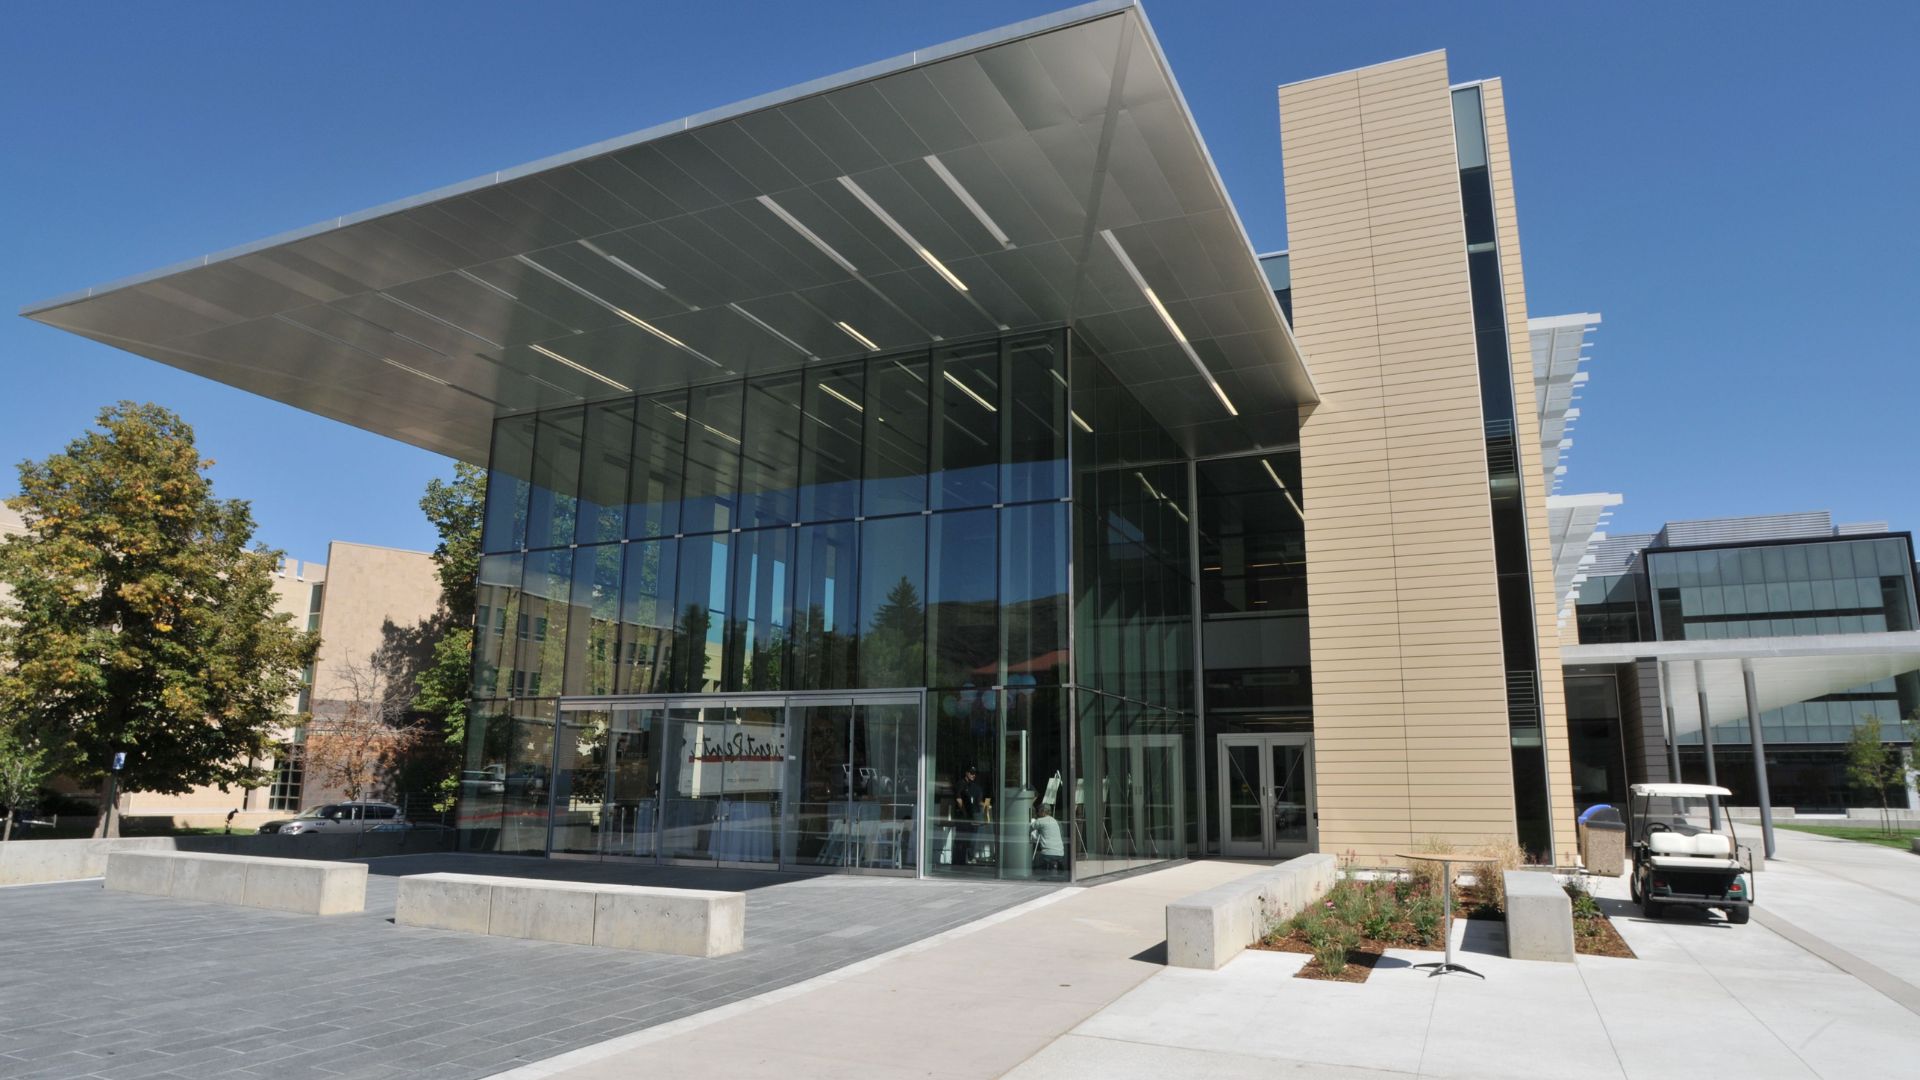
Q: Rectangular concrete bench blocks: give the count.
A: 4